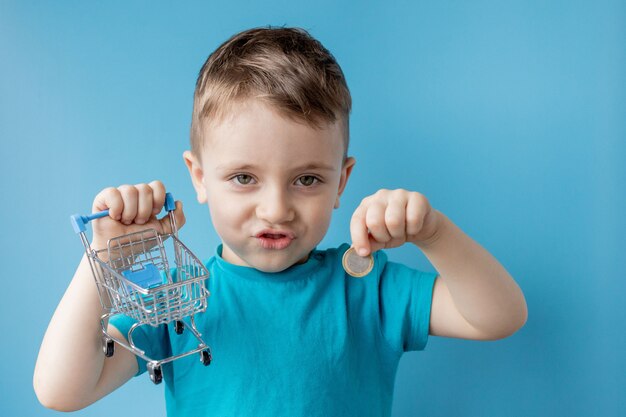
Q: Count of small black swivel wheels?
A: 4